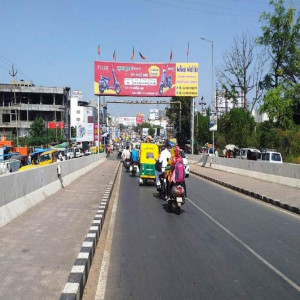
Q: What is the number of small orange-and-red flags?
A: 6